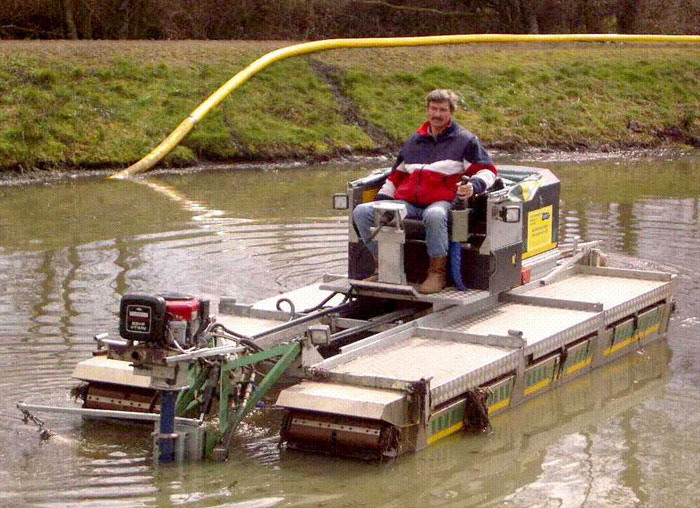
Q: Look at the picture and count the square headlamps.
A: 3